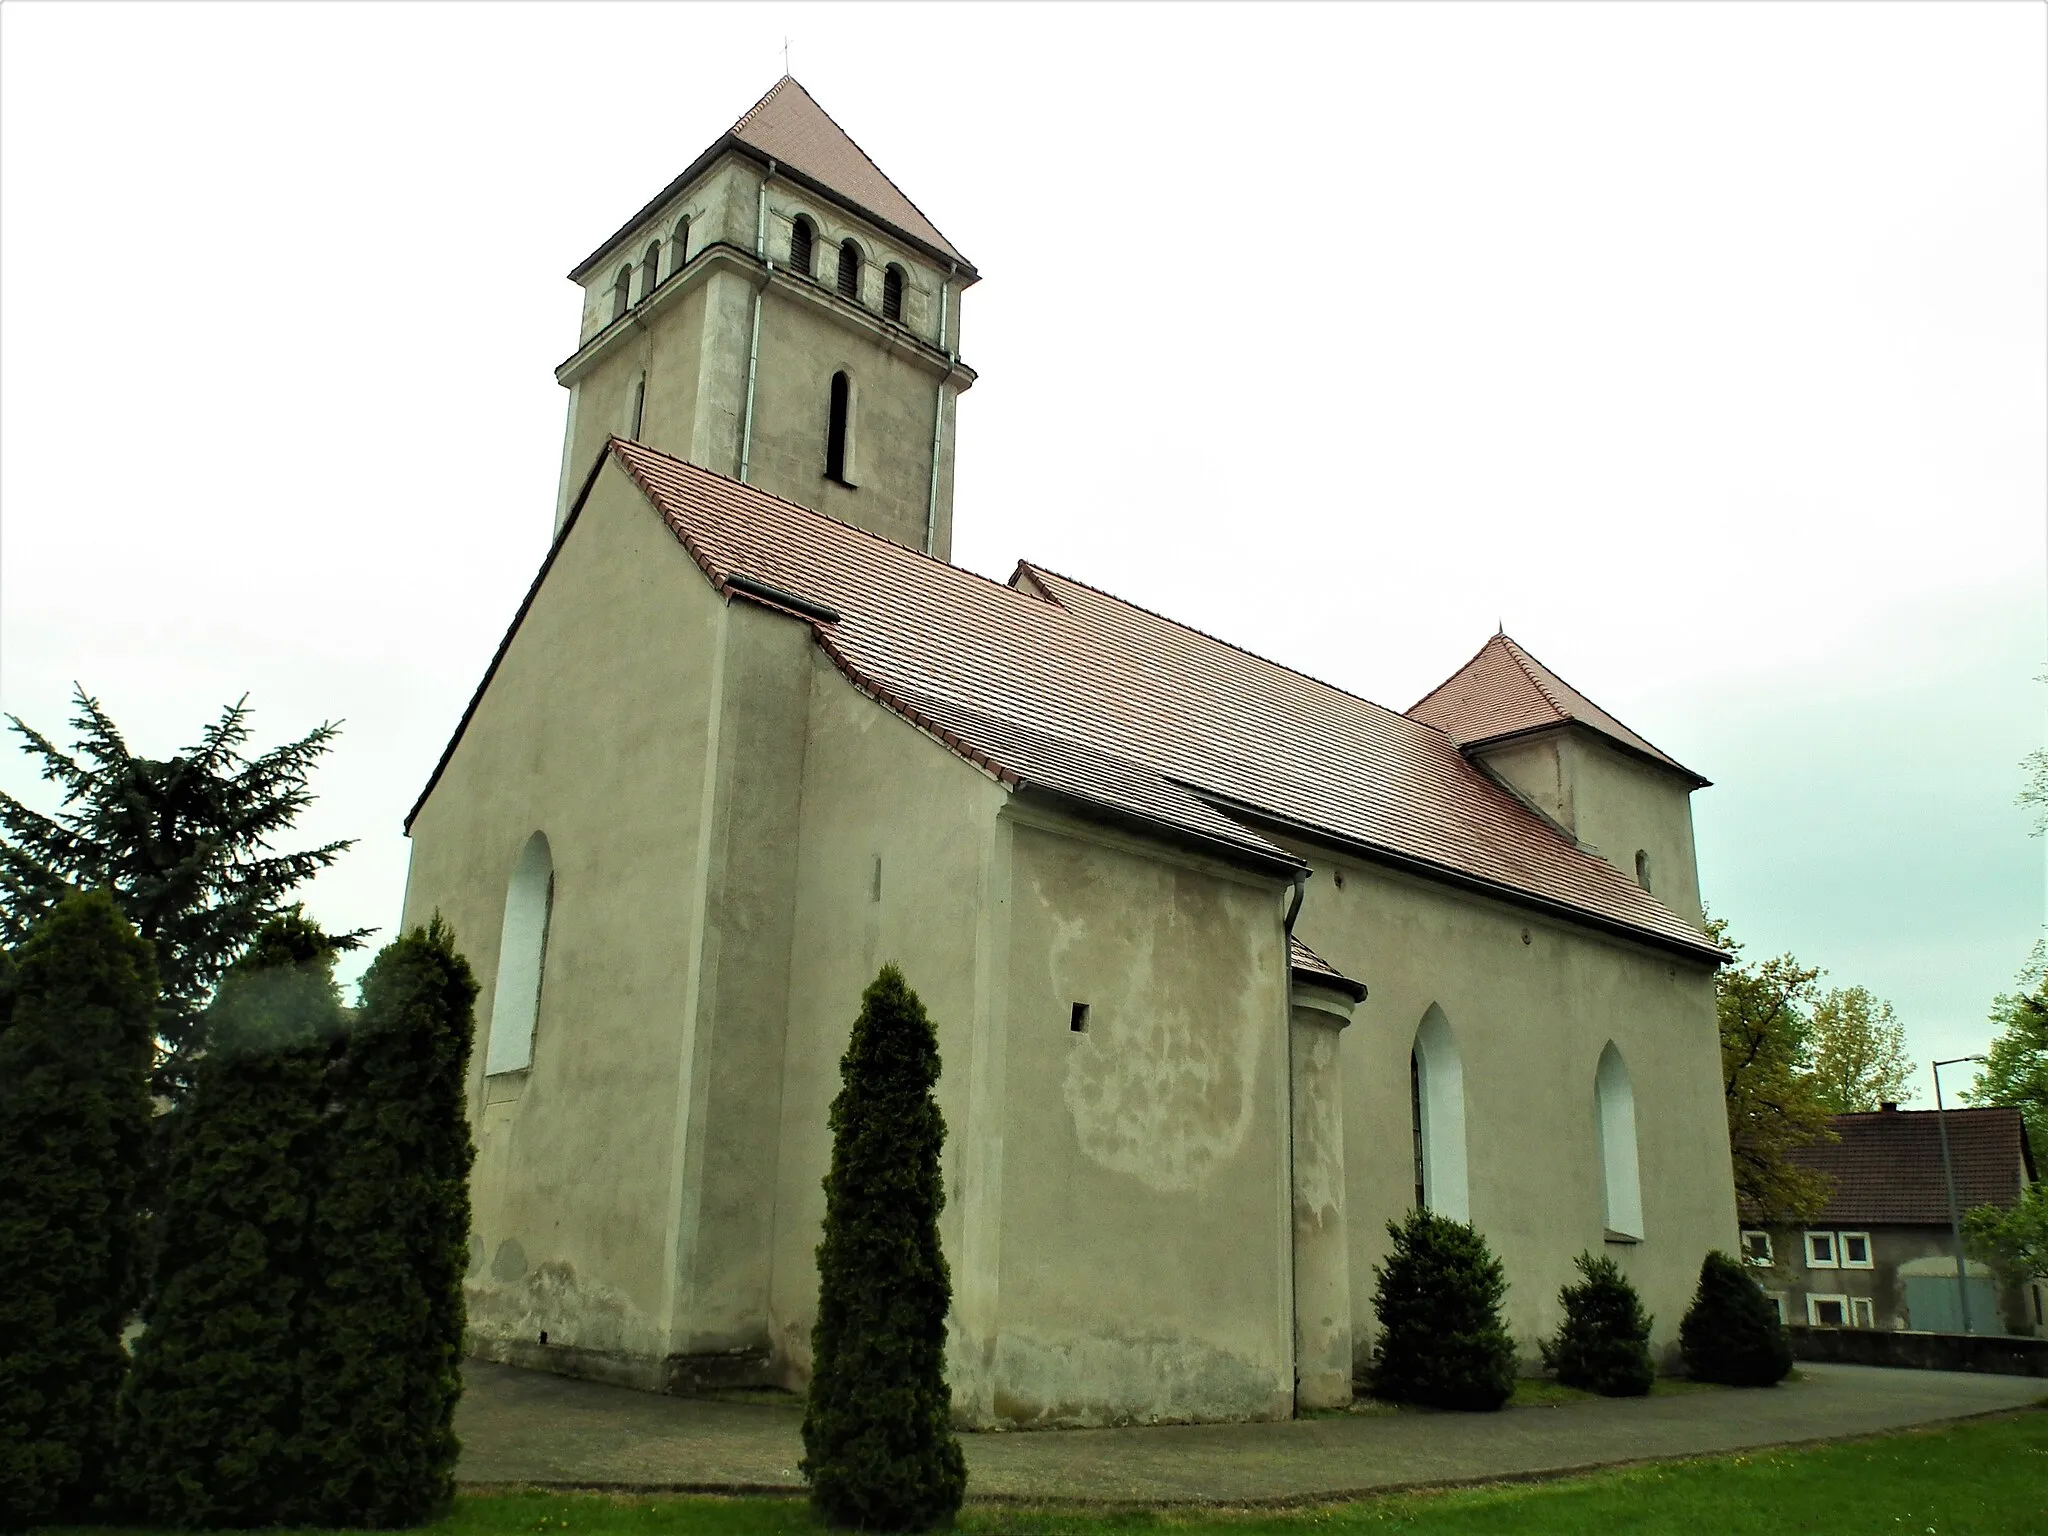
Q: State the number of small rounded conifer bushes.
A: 3